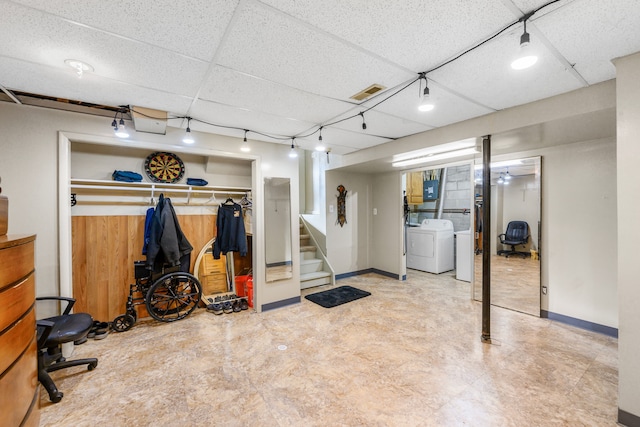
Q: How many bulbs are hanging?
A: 7